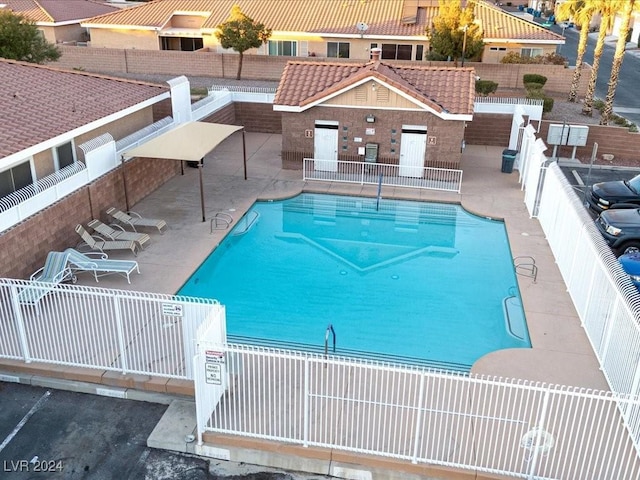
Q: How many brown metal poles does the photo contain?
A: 4